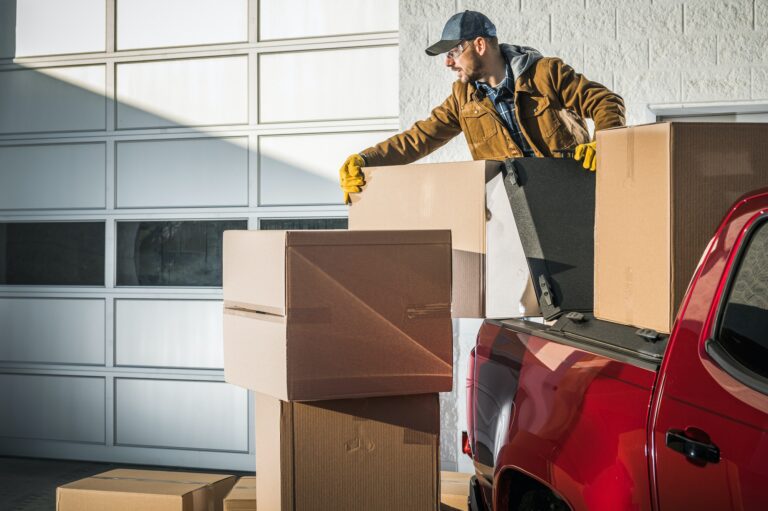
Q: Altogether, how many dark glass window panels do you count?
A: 3